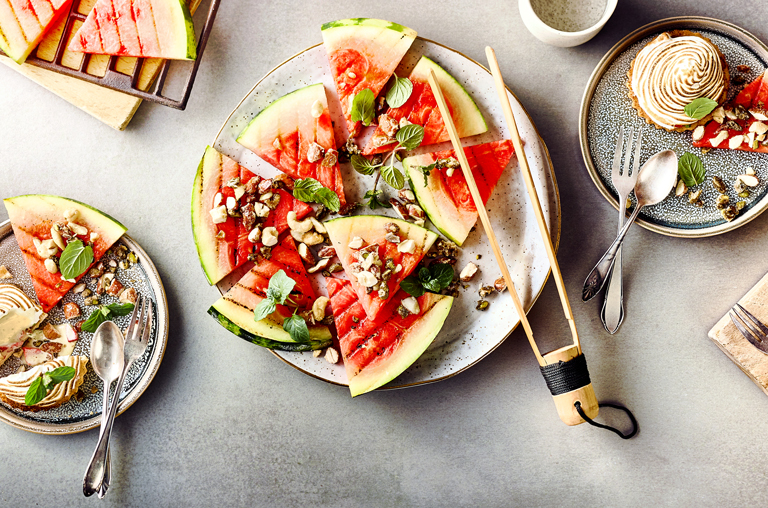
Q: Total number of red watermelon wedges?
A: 12